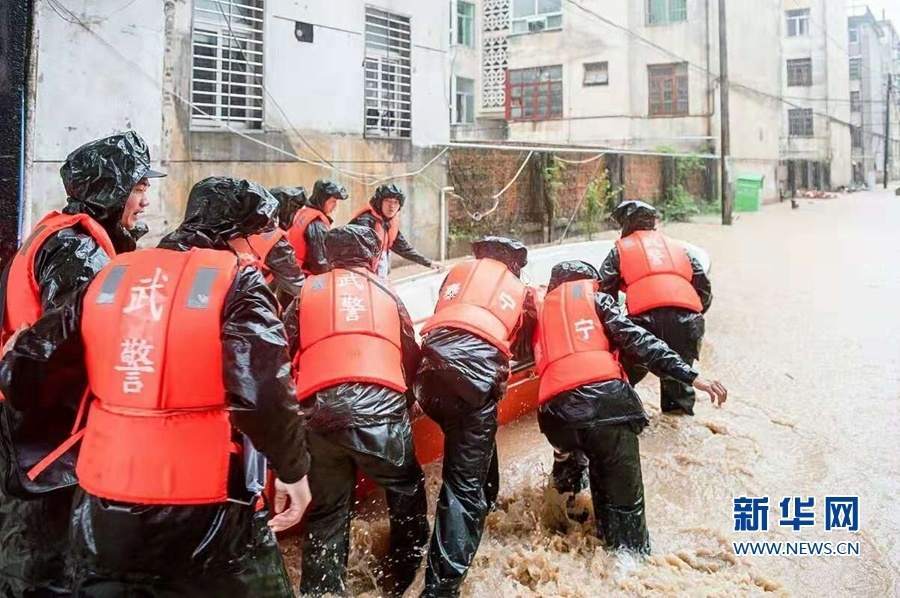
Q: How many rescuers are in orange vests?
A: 9